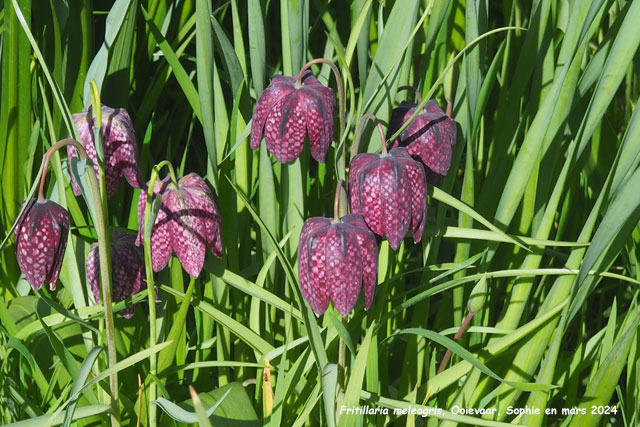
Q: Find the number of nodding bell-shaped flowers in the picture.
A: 8